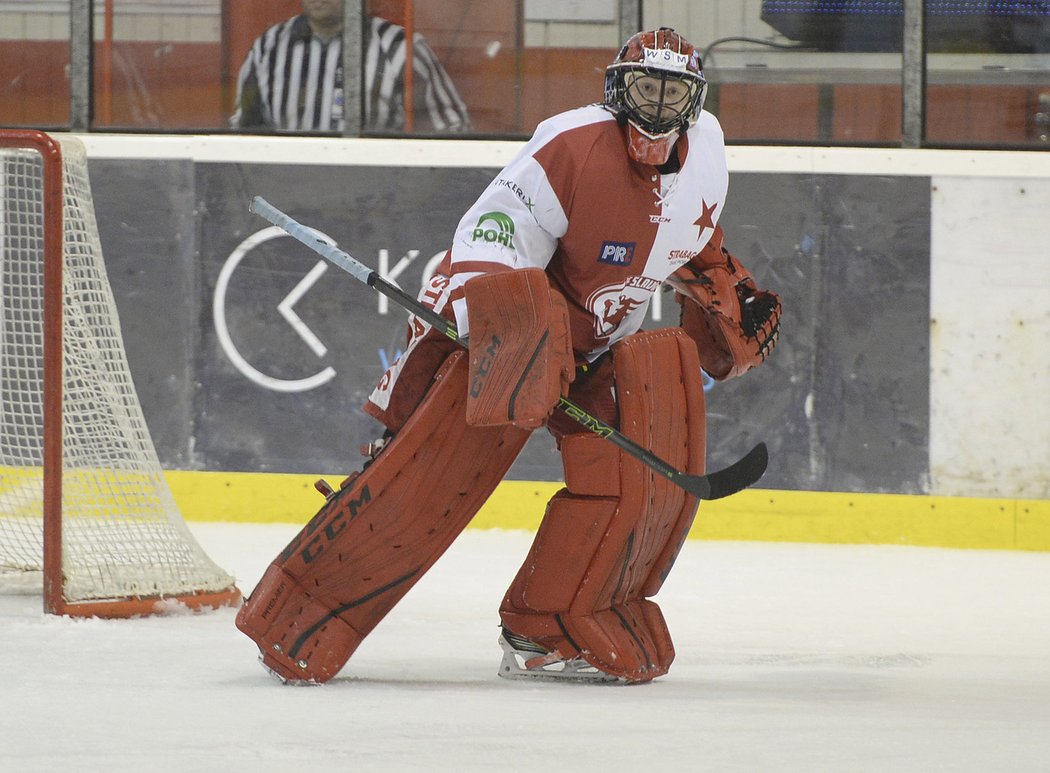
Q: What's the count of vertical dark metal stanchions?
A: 4